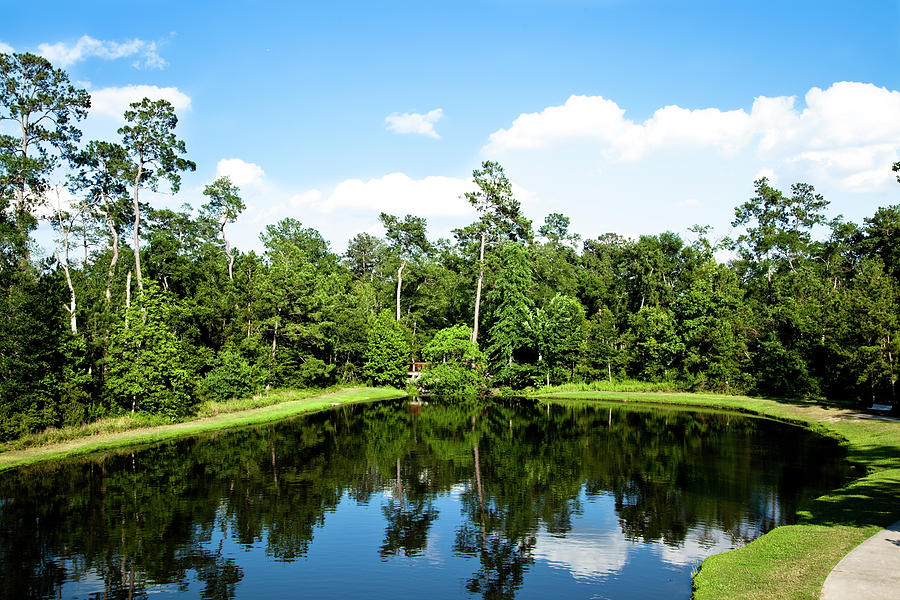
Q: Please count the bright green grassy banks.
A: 2